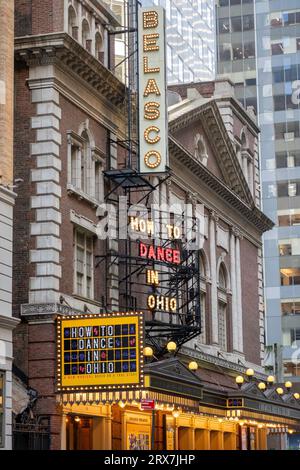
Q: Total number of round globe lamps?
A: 10